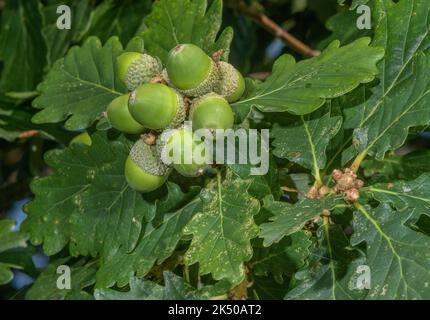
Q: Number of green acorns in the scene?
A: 8